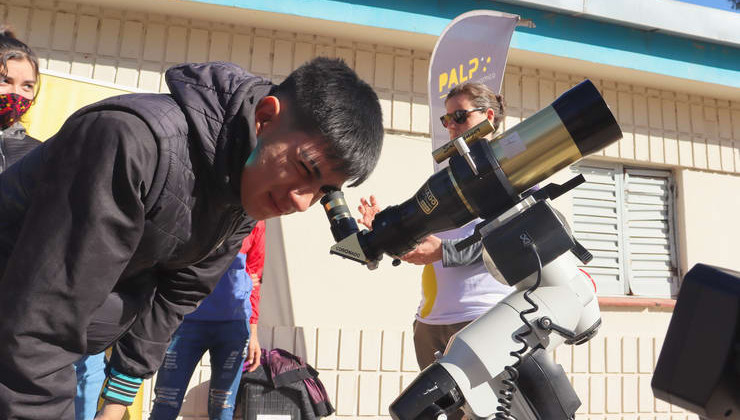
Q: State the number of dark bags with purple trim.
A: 1